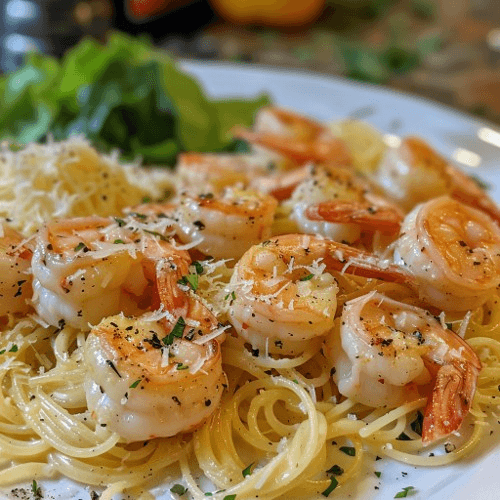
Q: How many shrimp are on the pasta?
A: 11